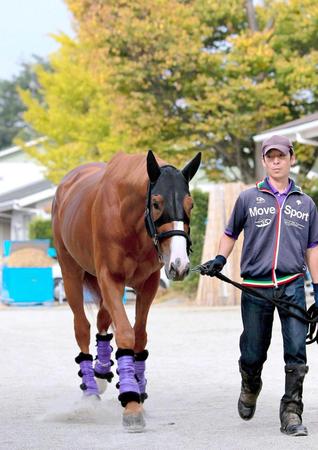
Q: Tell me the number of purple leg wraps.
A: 4